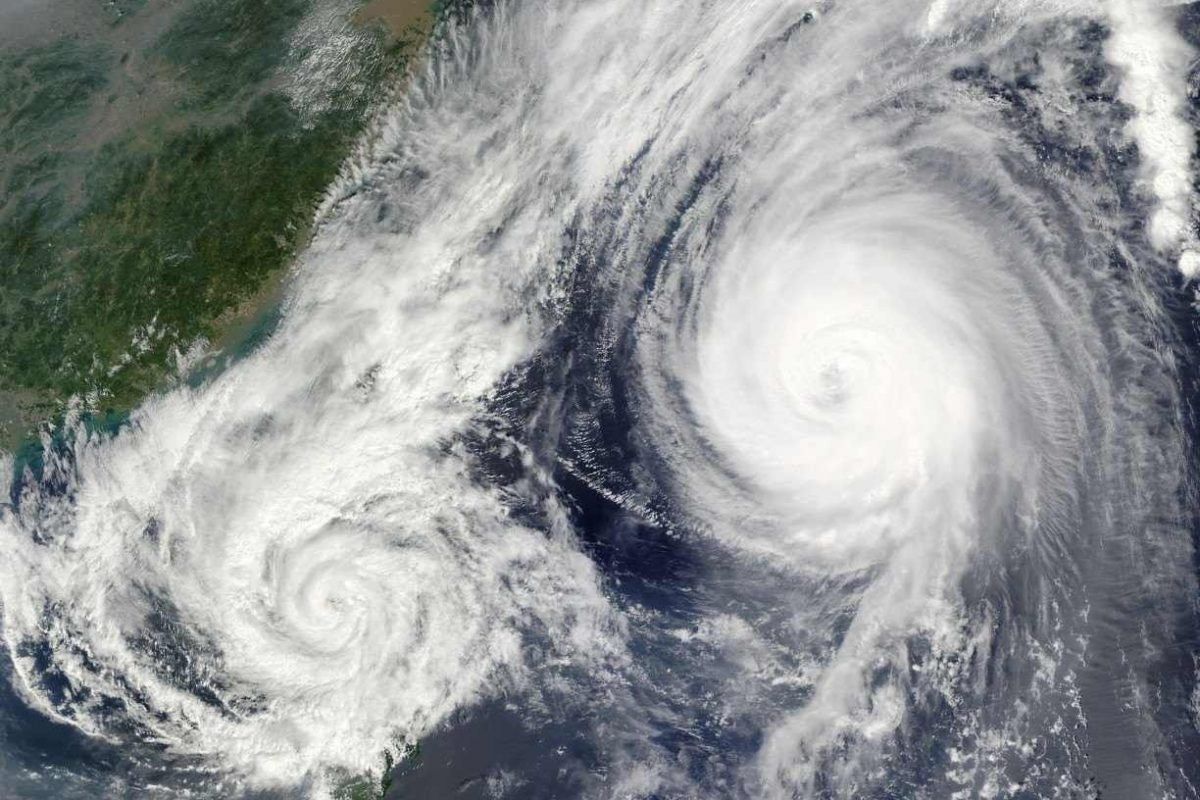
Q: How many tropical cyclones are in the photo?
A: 2